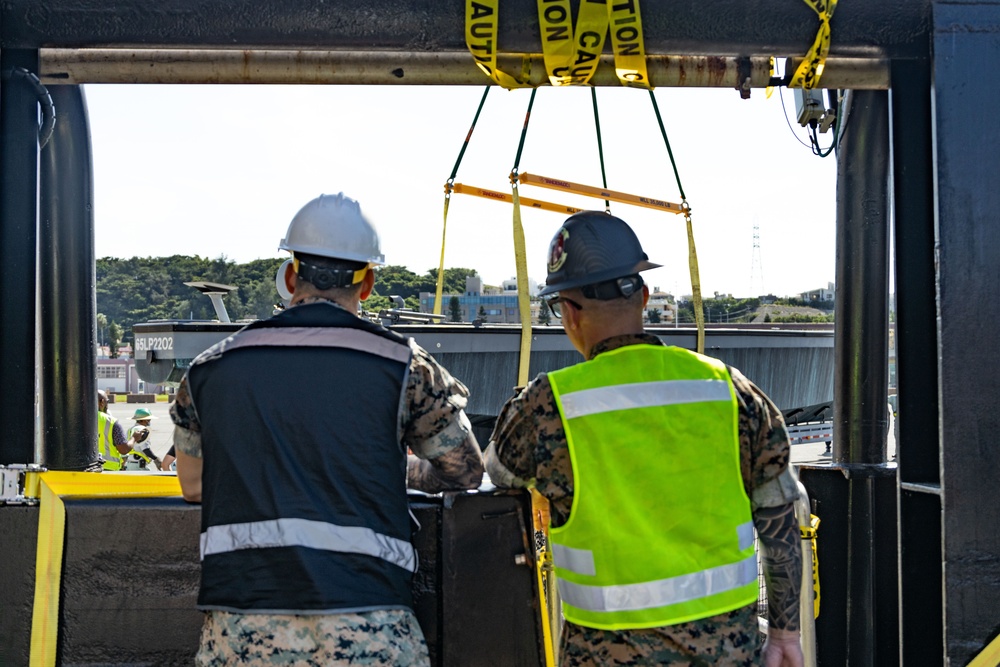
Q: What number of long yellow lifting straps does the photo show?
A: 3